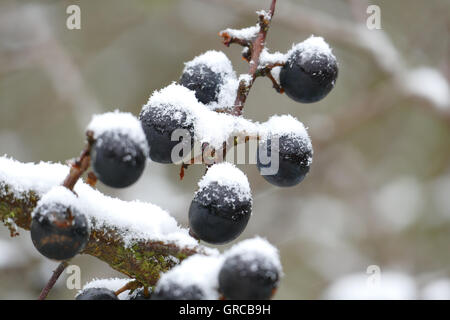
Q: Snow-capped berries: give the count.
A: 10